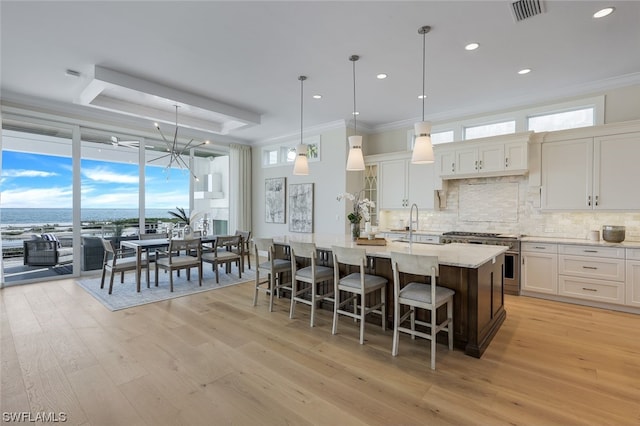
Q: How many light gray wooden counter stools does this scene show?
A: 4